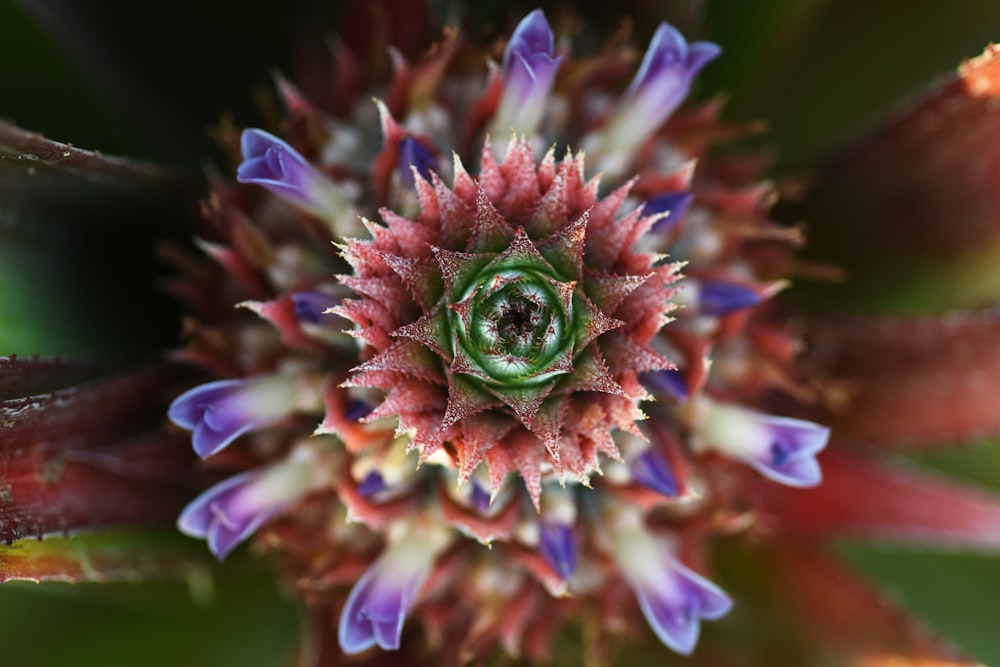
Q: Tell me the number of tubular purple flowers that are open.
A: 8